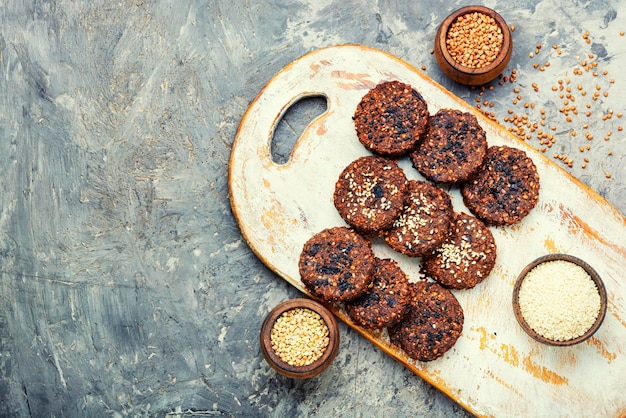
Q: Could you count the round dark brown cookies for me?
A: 9